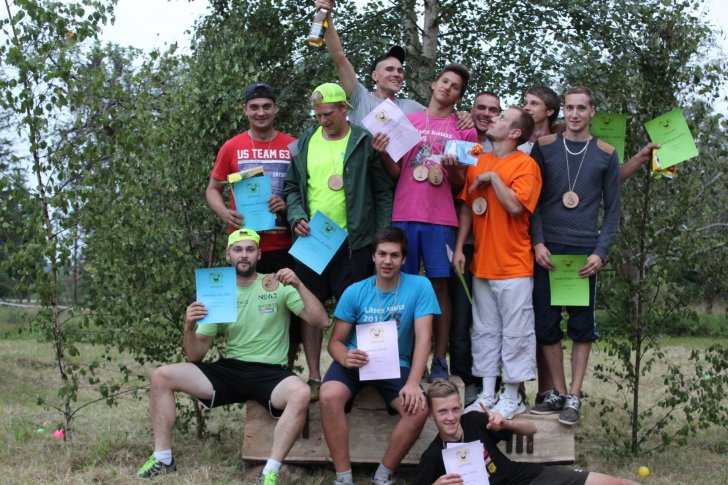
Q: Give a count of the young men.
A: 11